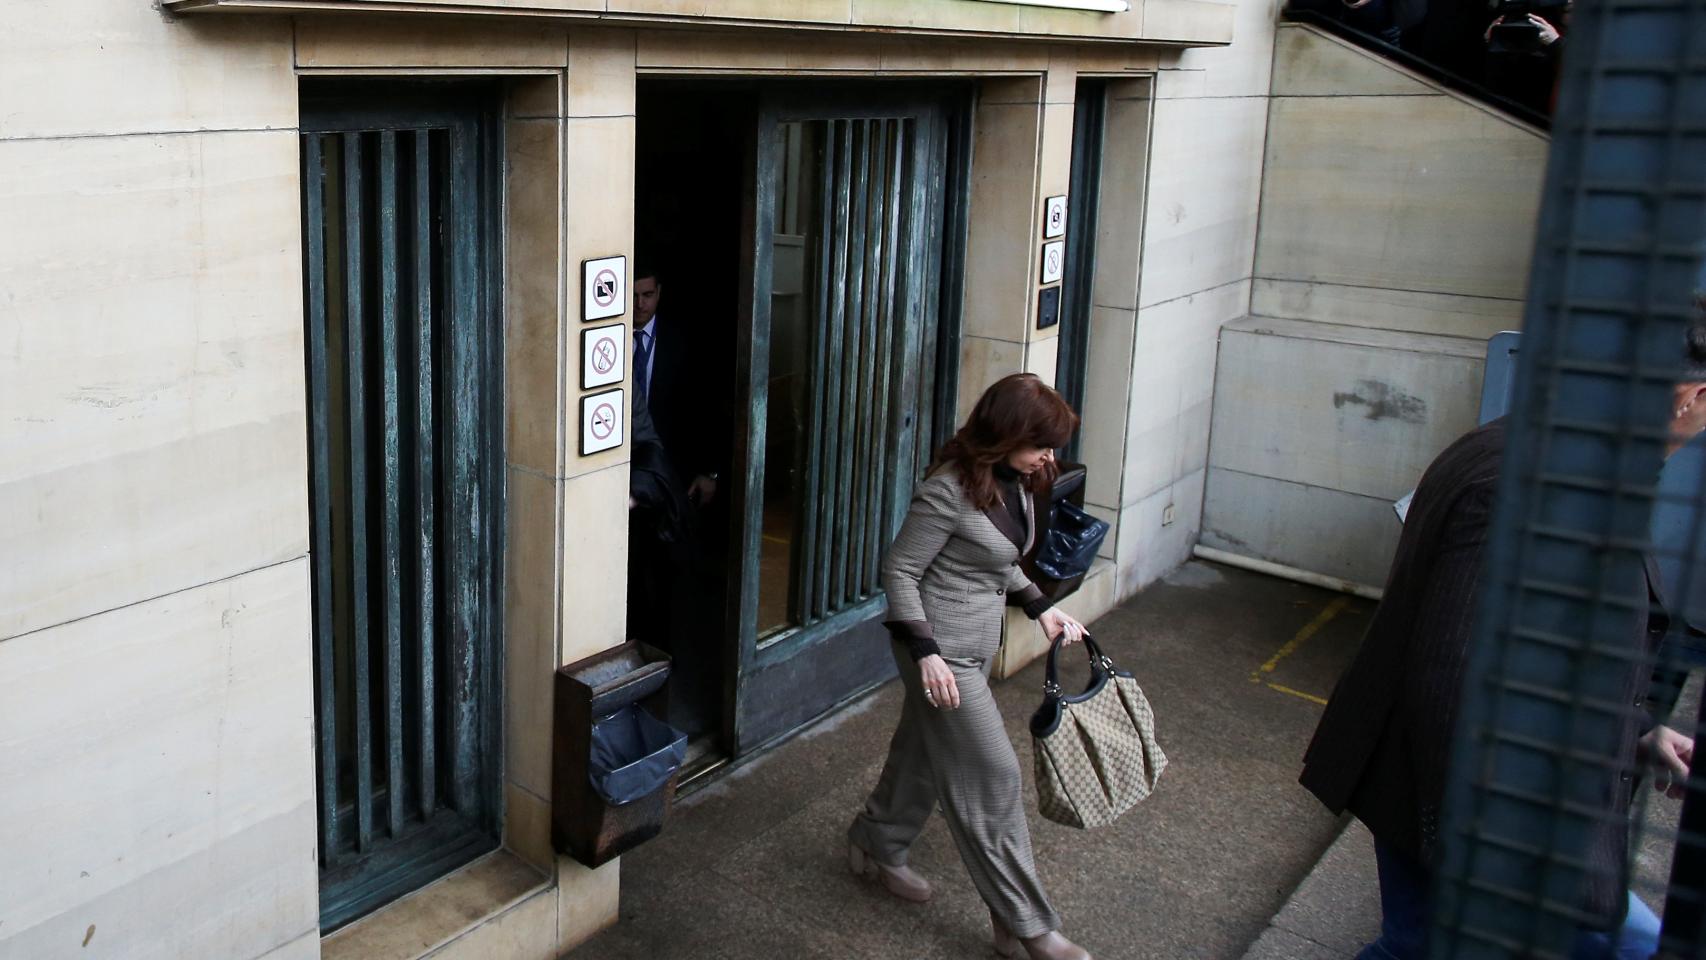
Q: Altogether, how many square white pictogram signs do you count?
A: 5